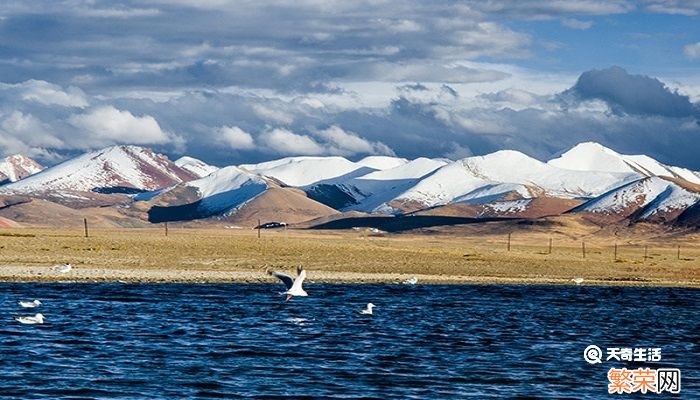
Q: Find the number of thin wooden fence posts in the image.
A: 9